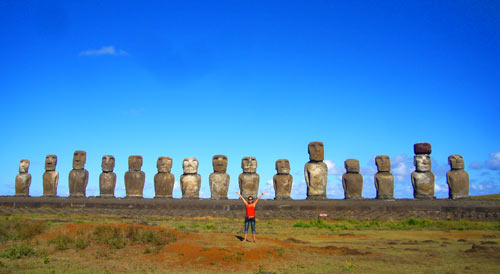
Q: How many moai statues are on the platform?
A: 15